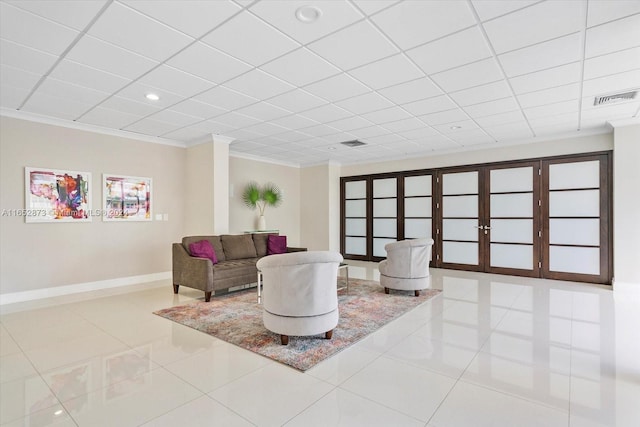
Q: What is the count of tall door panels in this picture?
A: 6